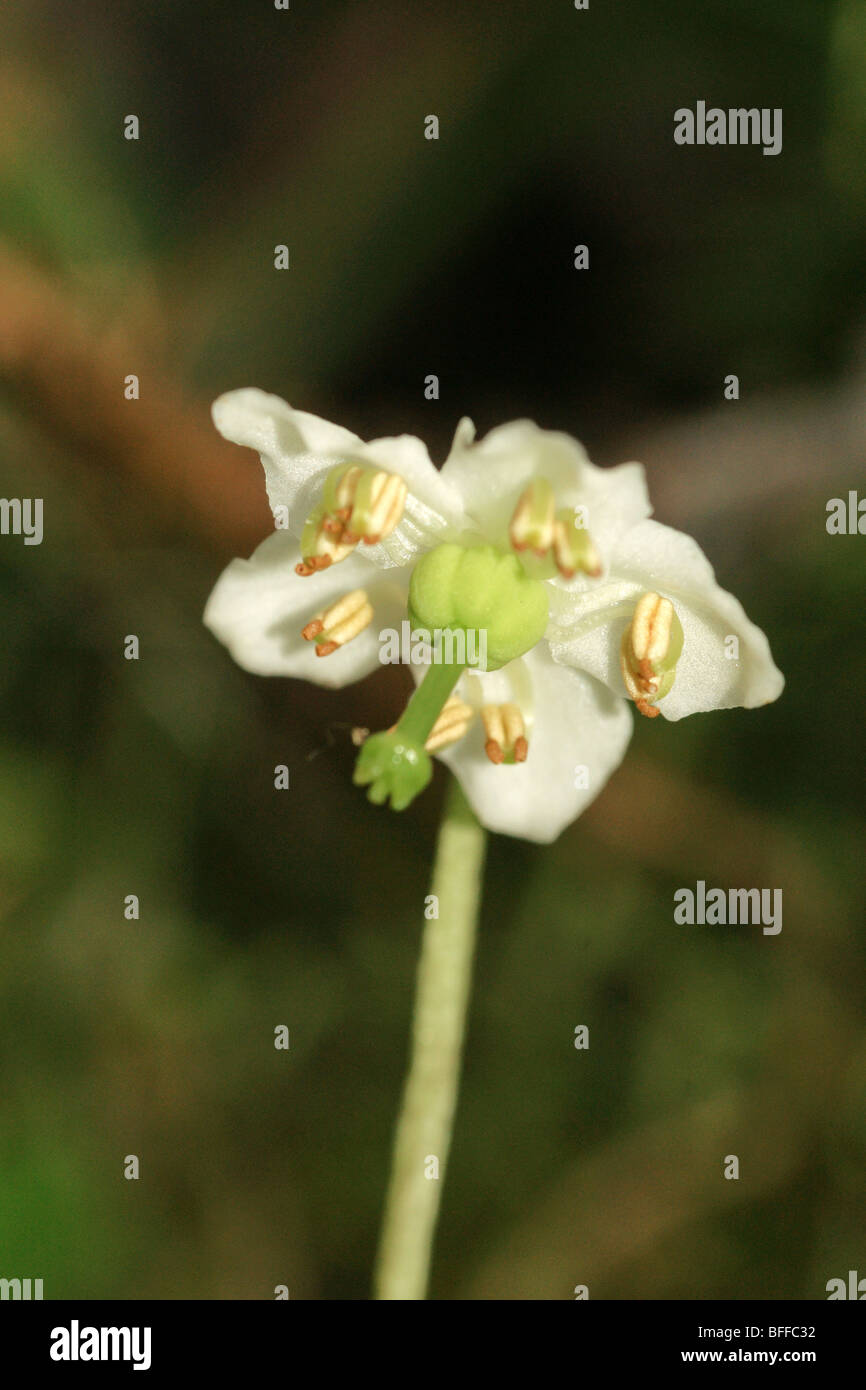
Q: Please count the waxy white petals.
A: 5